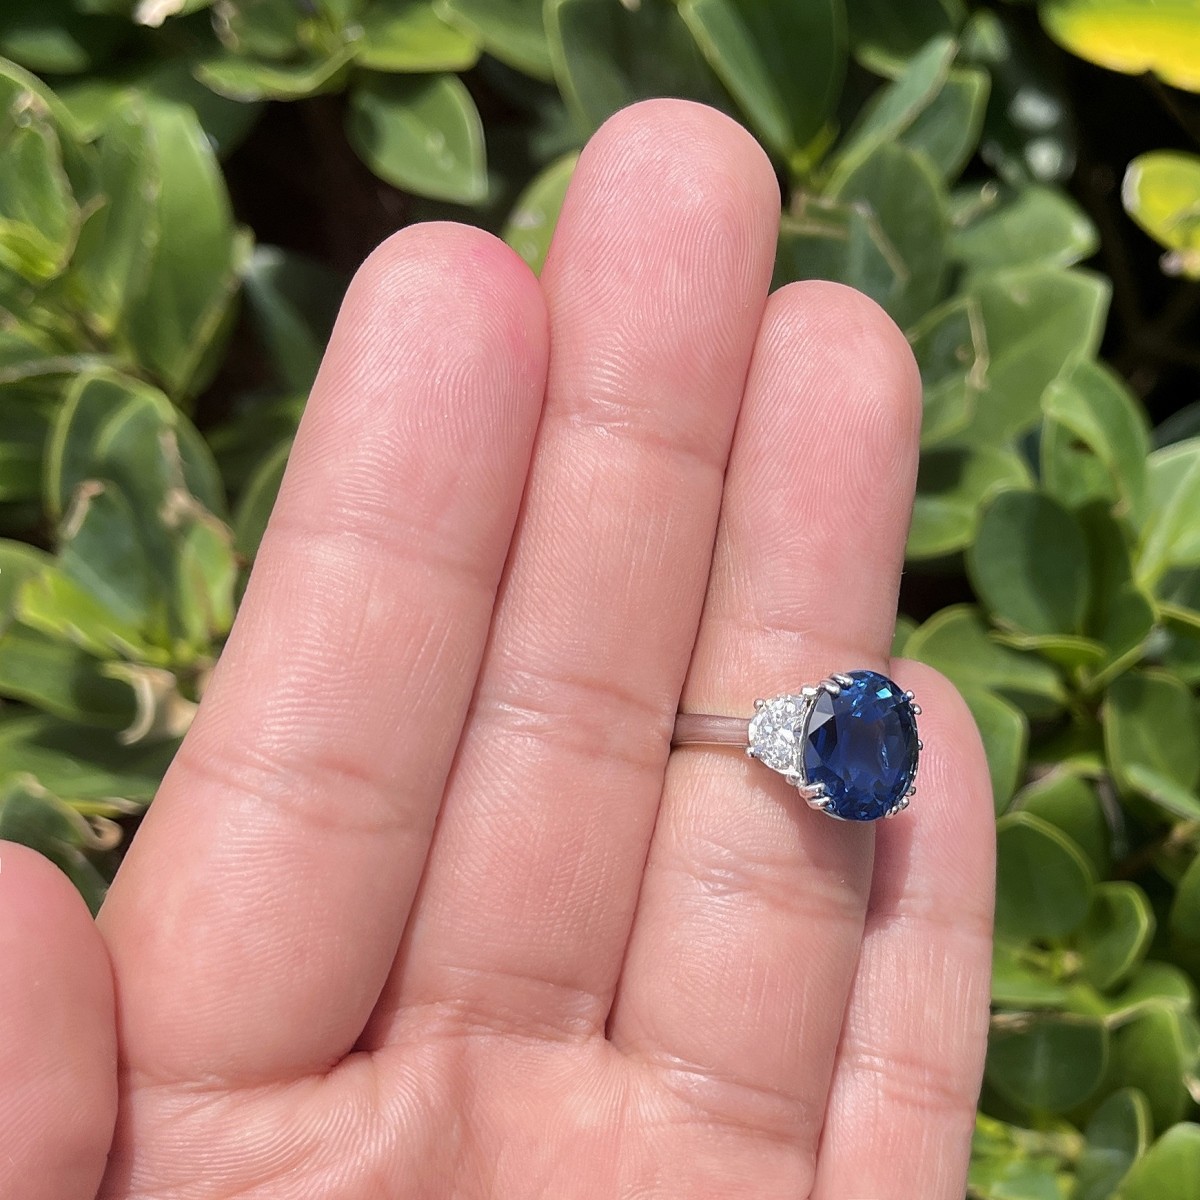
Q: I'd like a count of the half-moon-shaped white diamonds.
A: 1